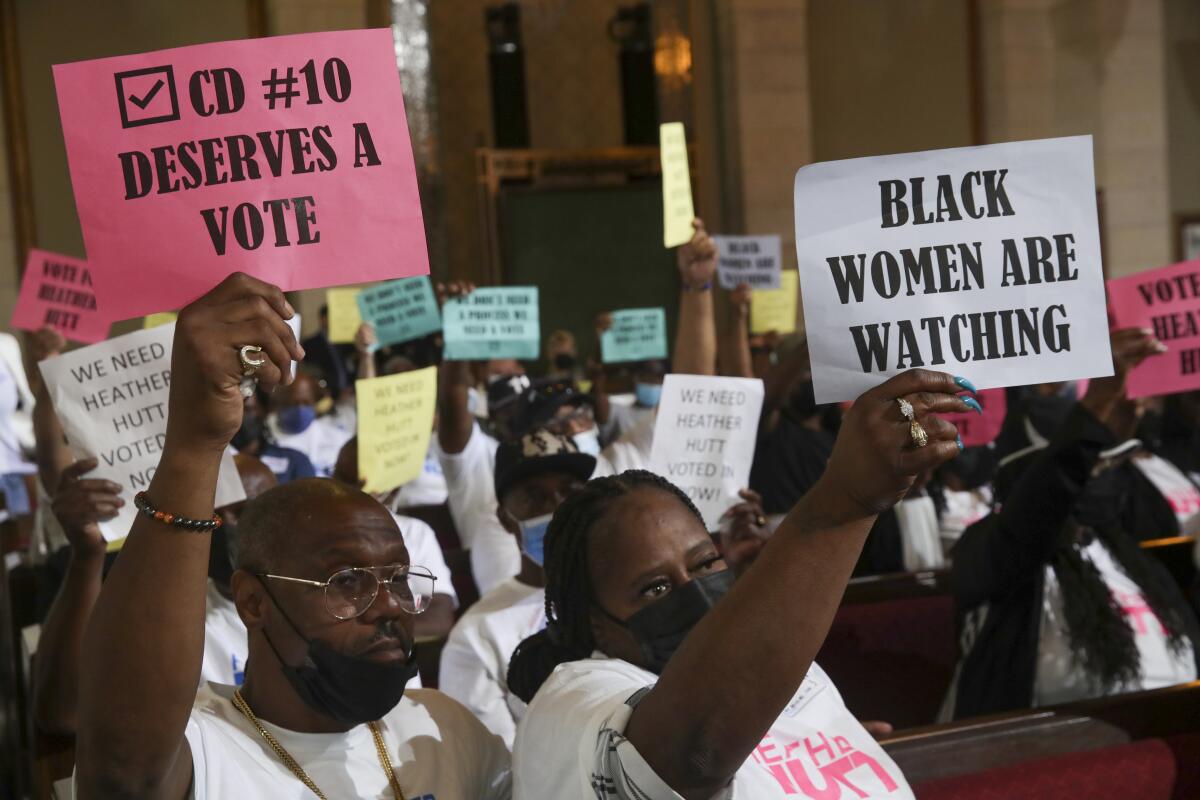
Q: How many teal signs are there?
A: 3